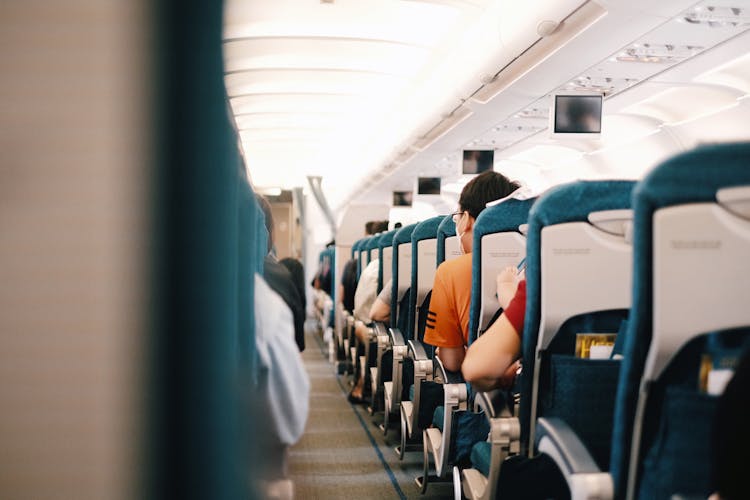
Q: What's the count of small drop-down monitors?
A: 4